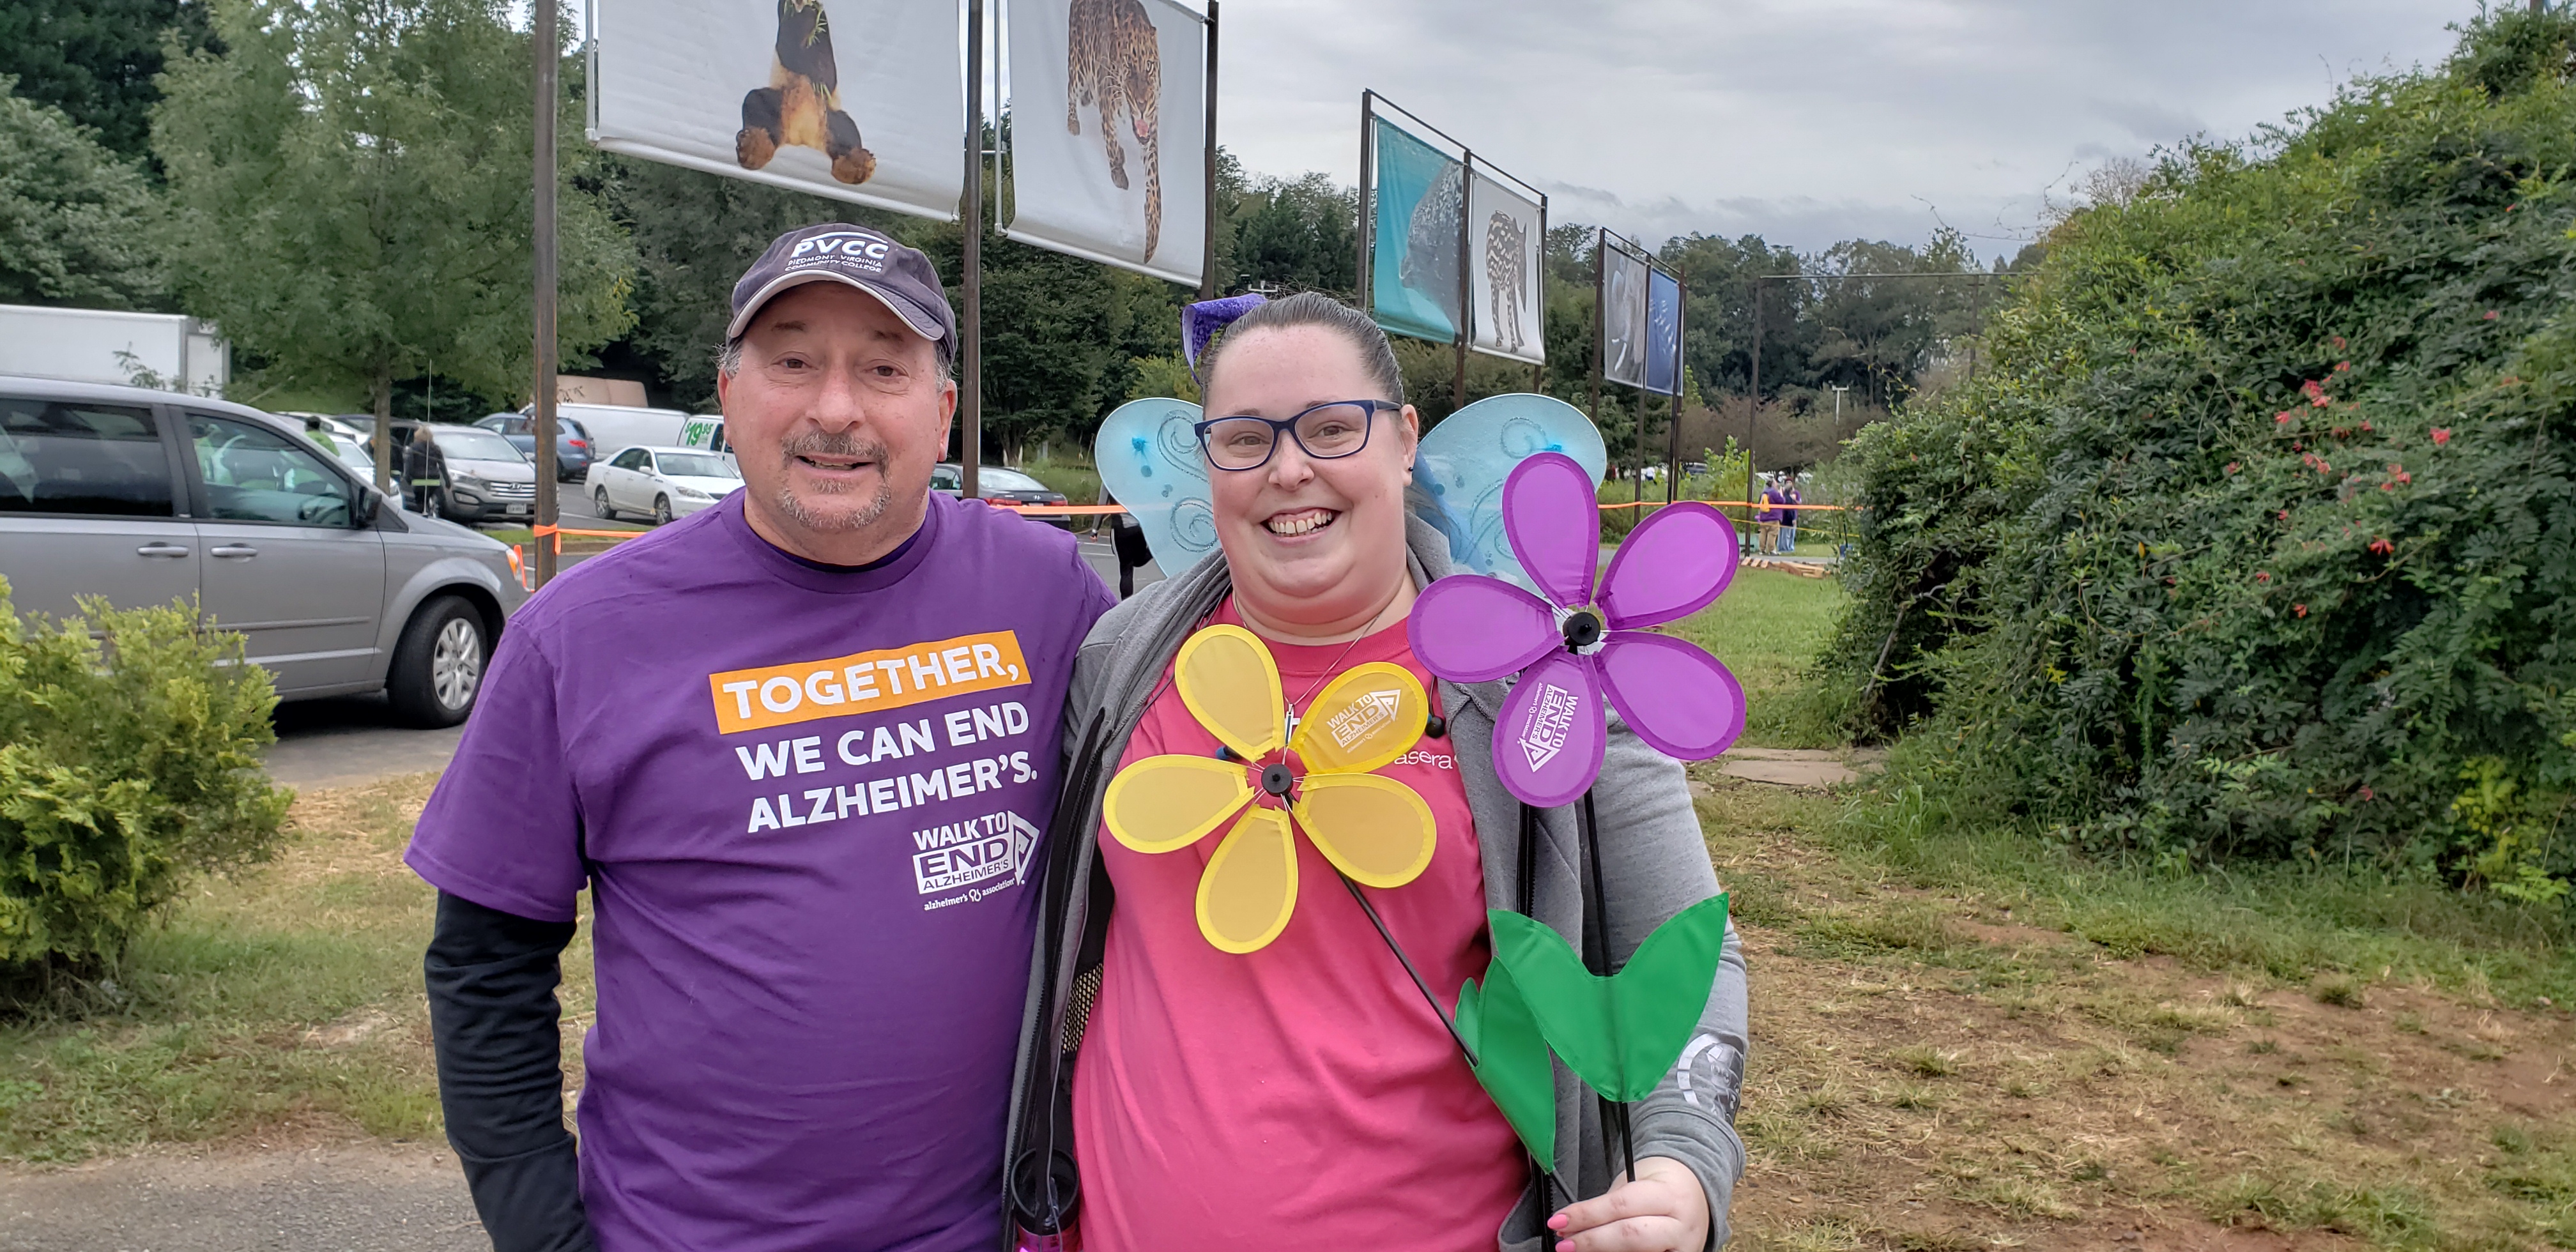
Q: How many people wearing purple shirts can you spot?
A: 3